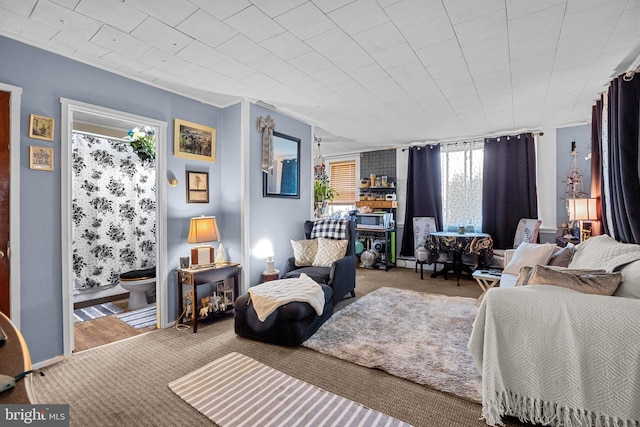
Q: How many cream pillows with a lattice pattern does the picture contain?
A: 2